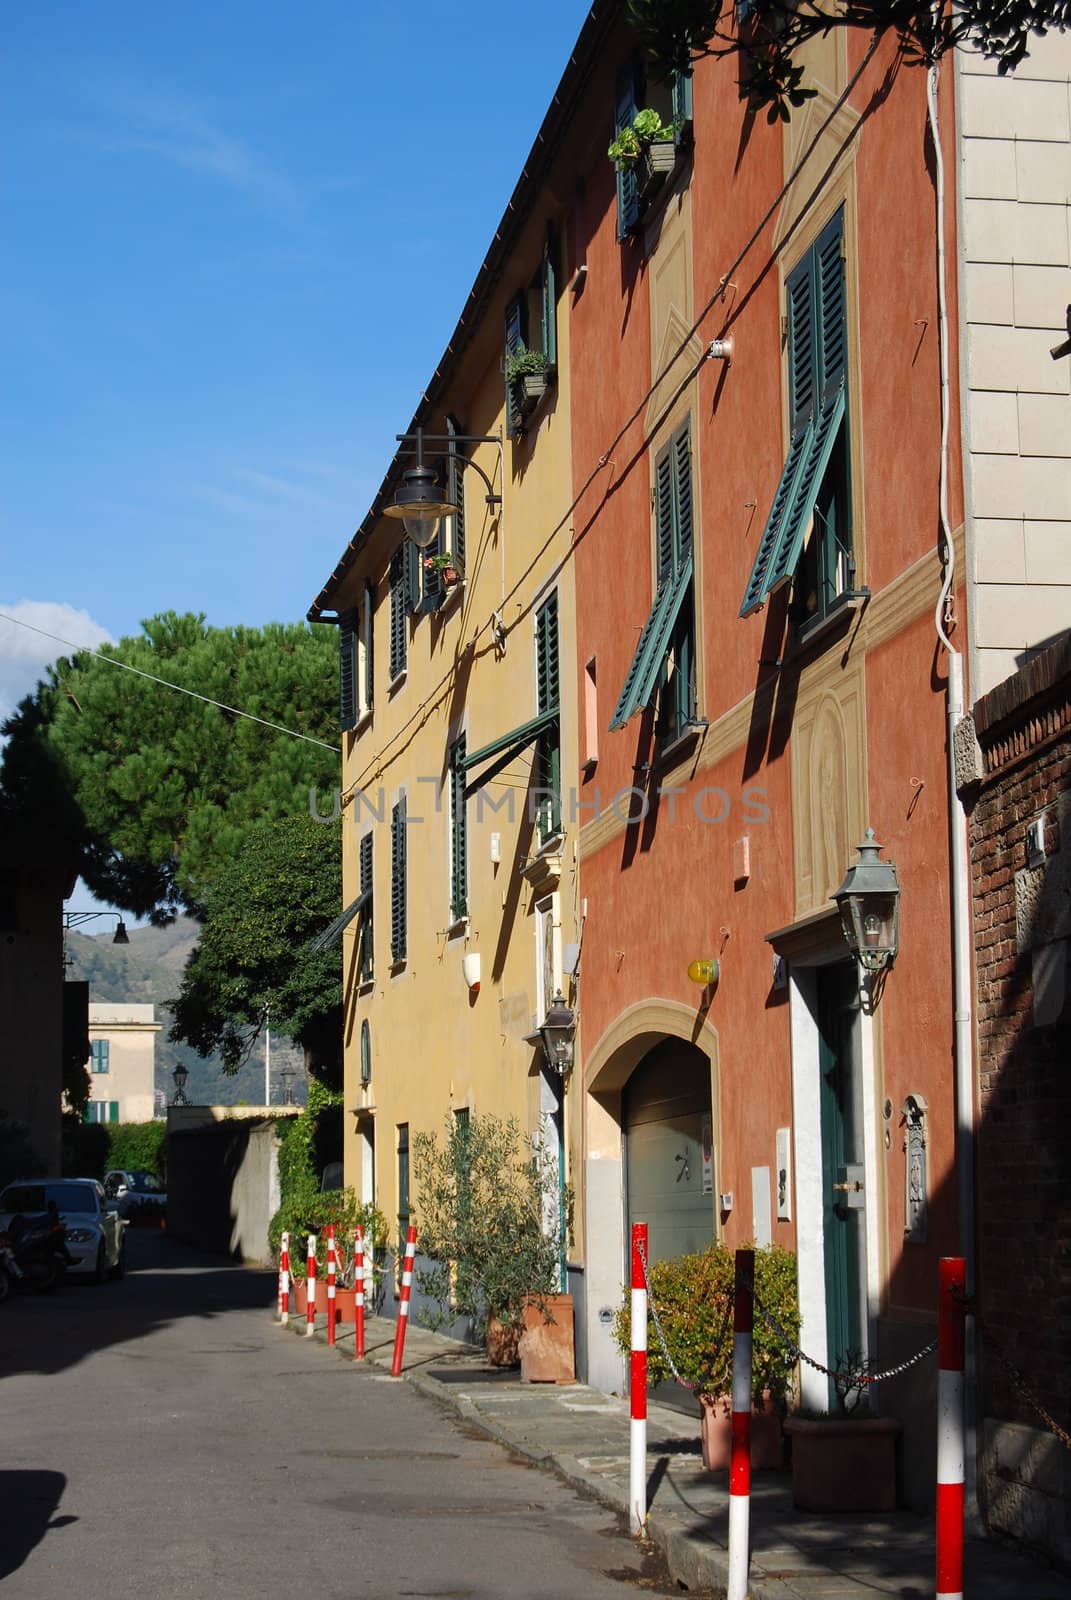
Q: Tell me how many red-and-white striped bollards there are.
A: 8